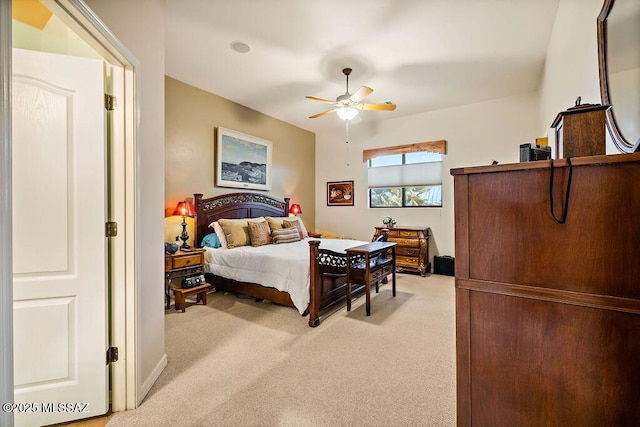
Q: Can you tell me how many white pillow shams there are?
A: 2